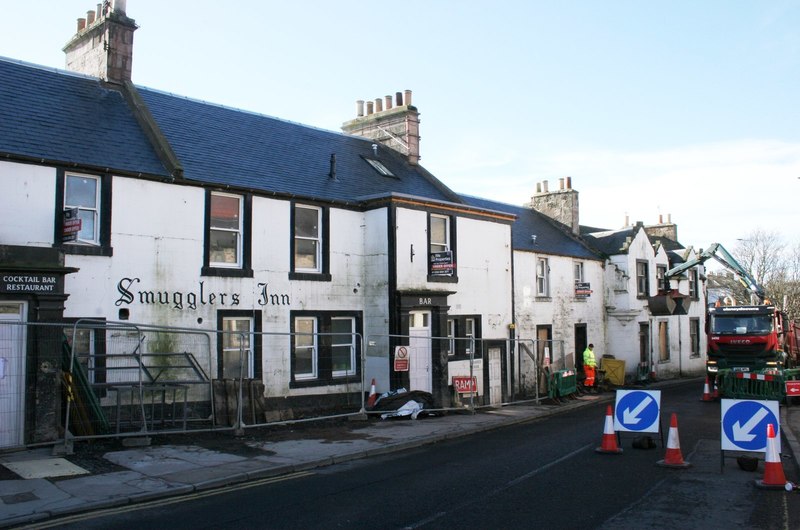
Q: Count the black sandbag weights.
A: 2